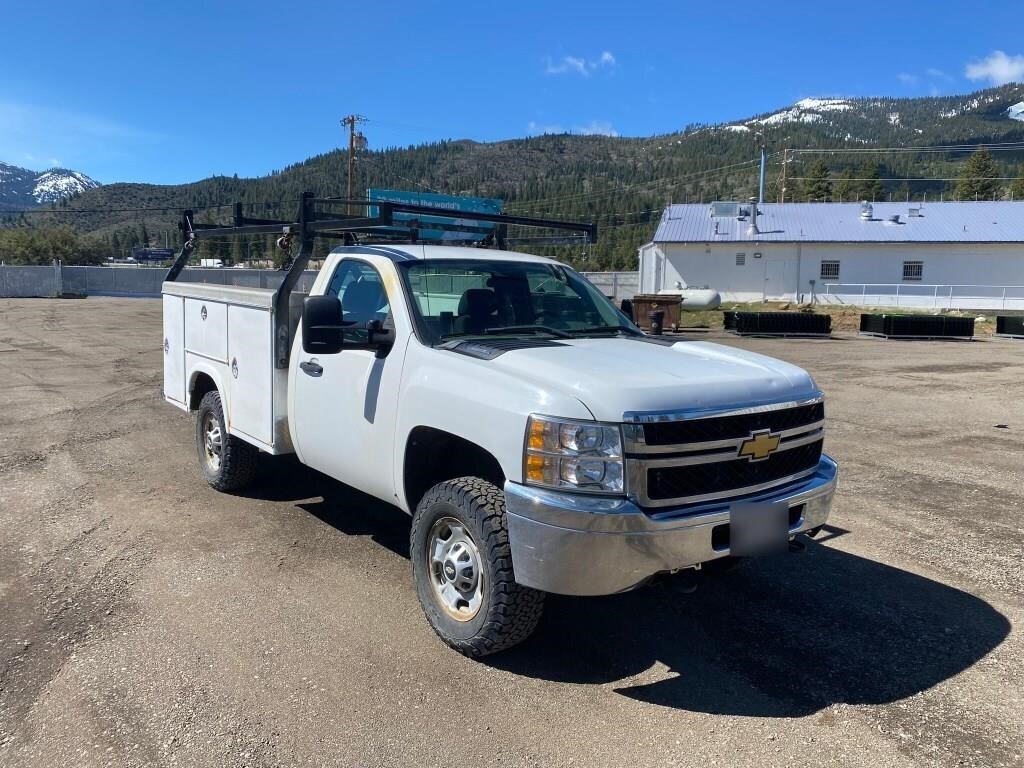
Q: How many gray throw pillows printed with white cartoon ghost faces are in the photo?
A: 0